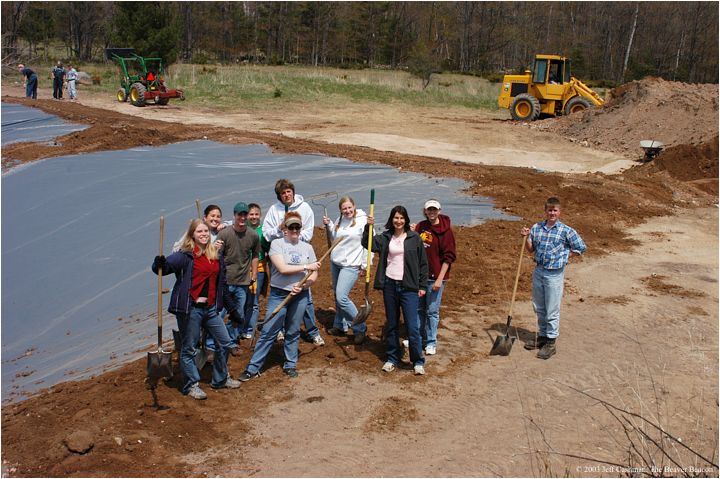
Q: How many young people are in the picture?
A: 10